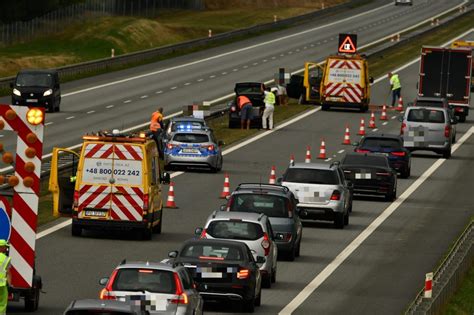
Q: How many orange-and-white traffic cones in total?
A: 11